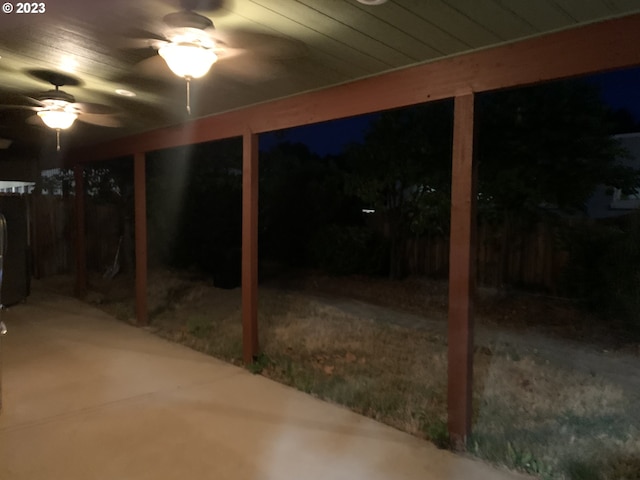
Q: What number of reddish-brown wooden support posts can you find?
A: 4